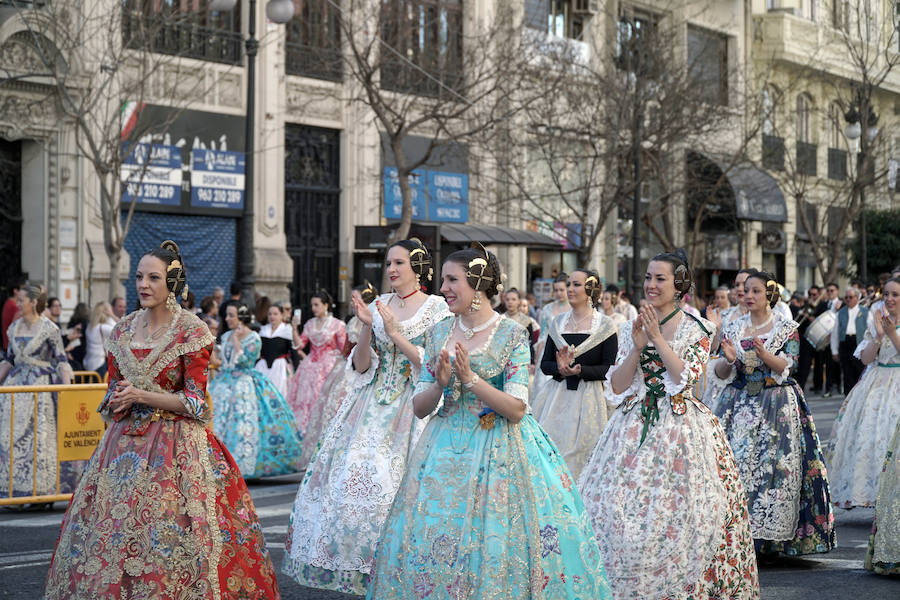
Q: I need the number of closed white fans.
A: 0